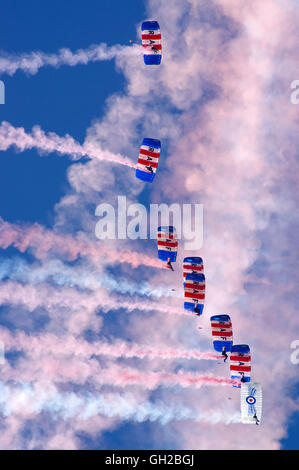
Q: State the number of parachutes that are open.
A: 8